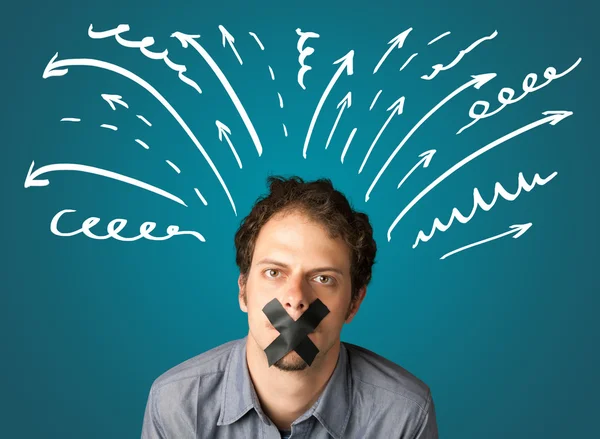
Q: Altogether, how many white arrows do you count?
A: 14